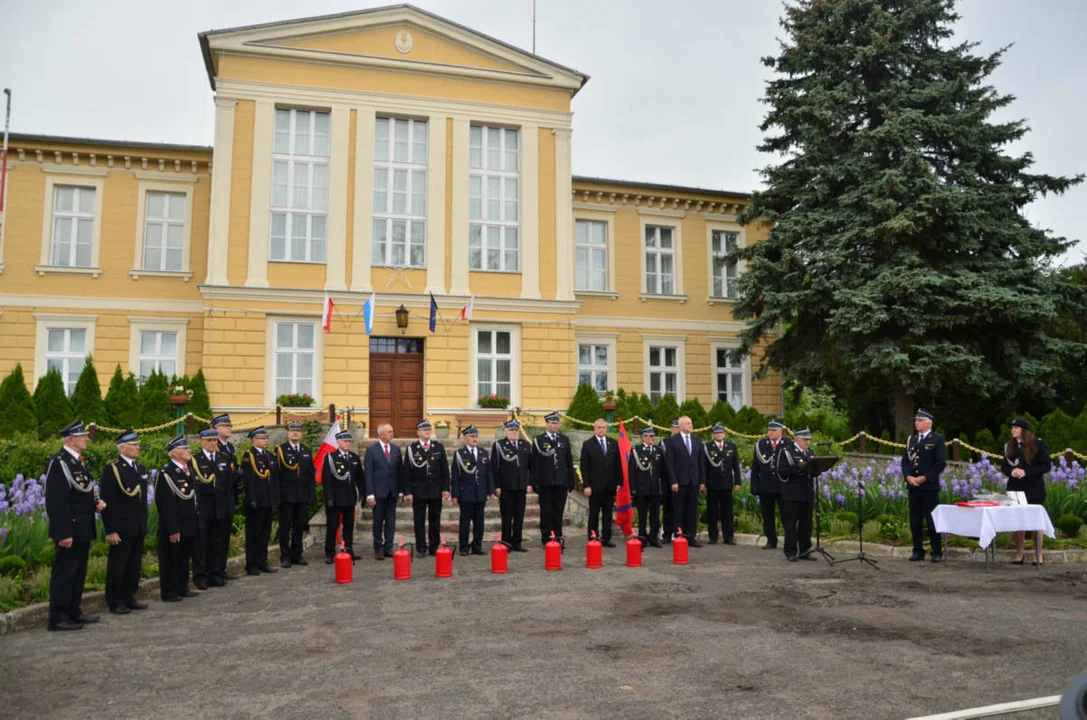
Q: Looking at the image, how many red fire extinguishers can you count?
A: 8